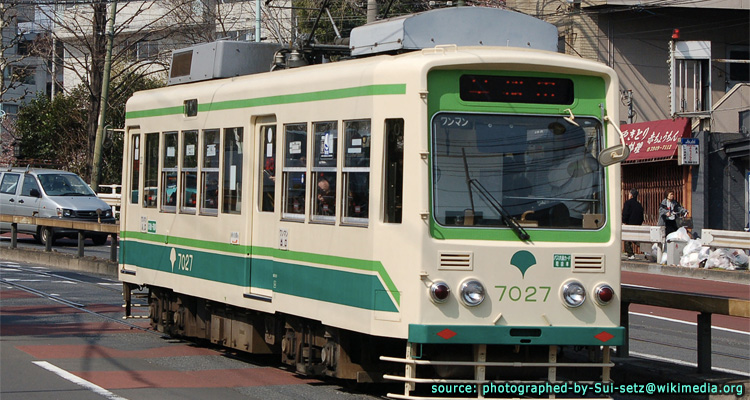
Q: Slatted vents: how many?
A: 2